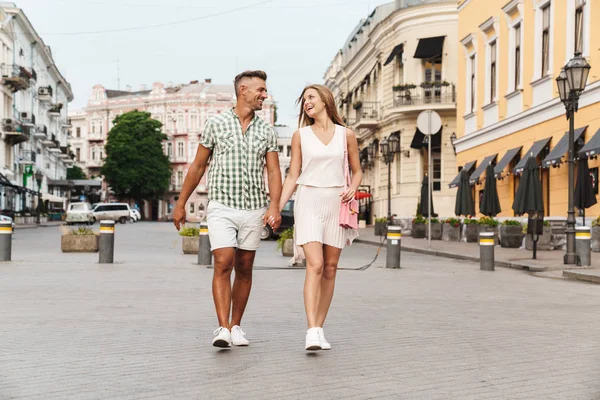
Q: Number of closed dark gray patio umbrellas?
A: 5